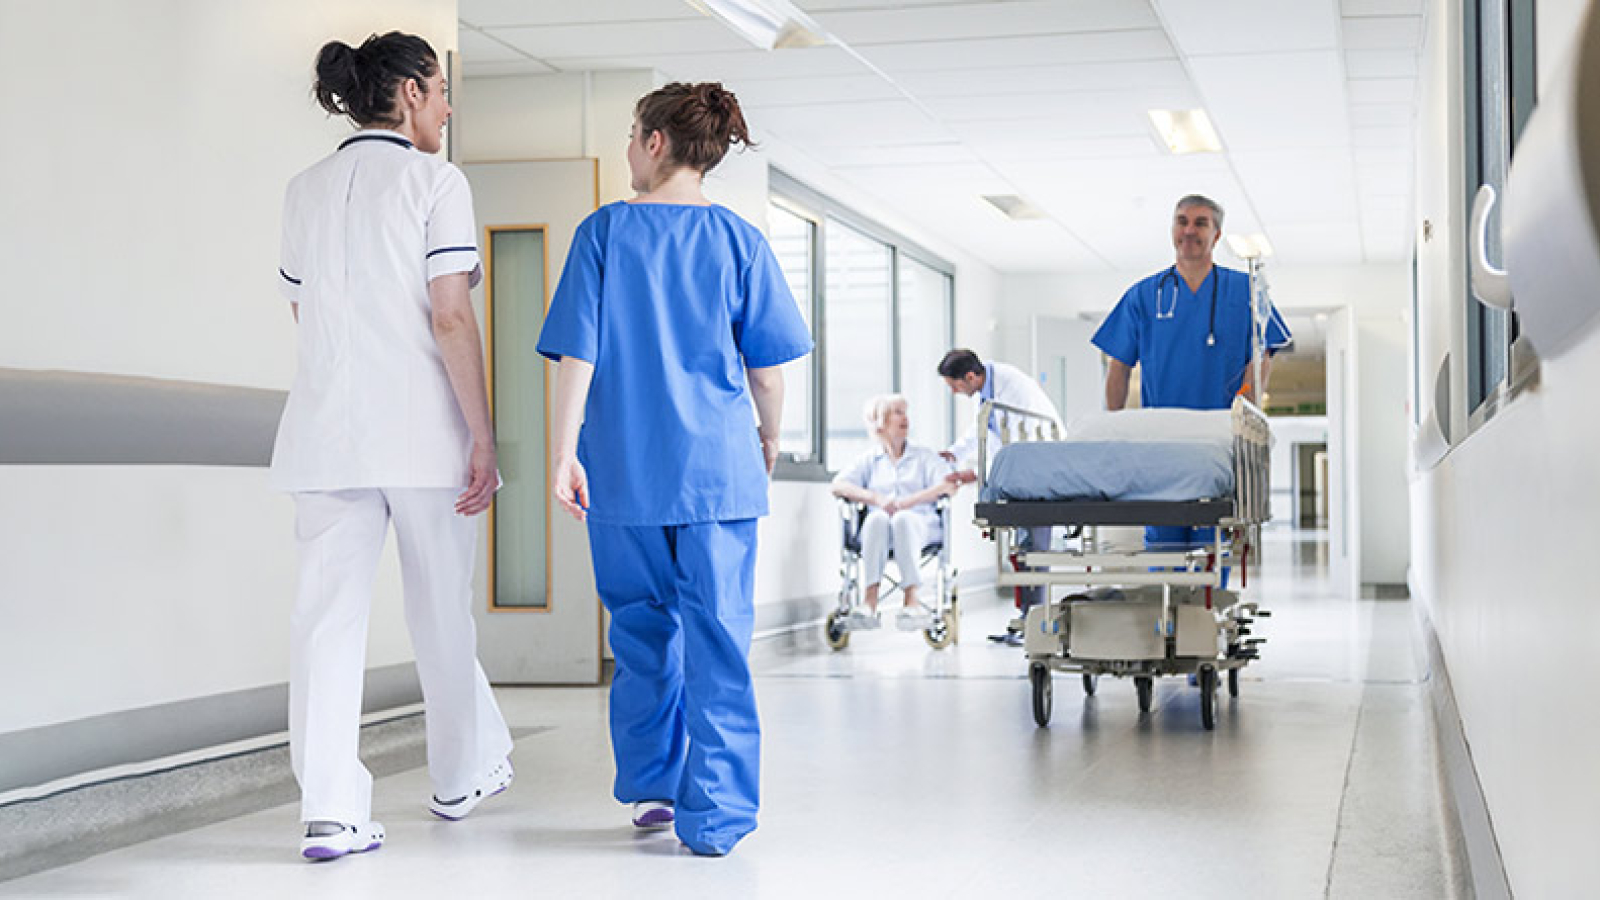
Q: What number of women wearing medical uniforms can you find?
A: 2